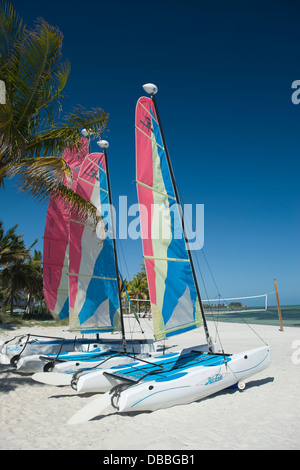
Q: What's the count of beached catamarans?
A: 3